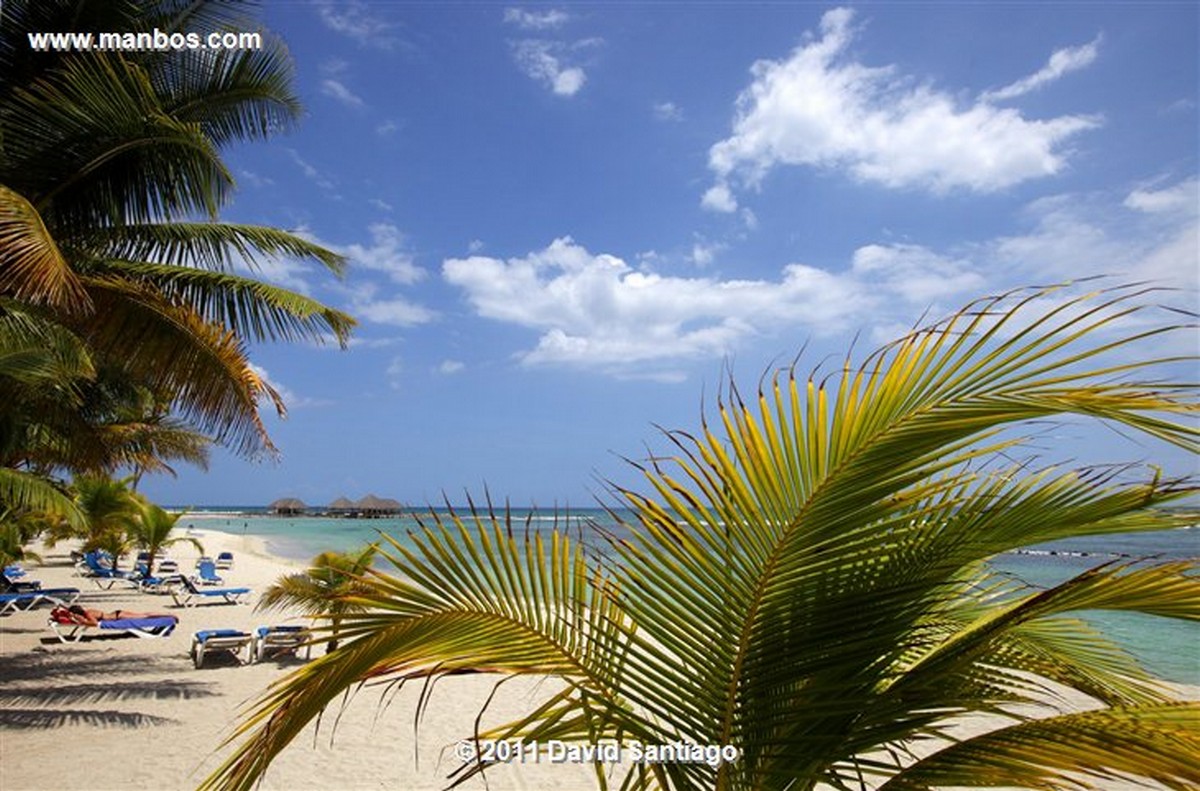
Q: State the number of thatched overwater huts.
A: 3